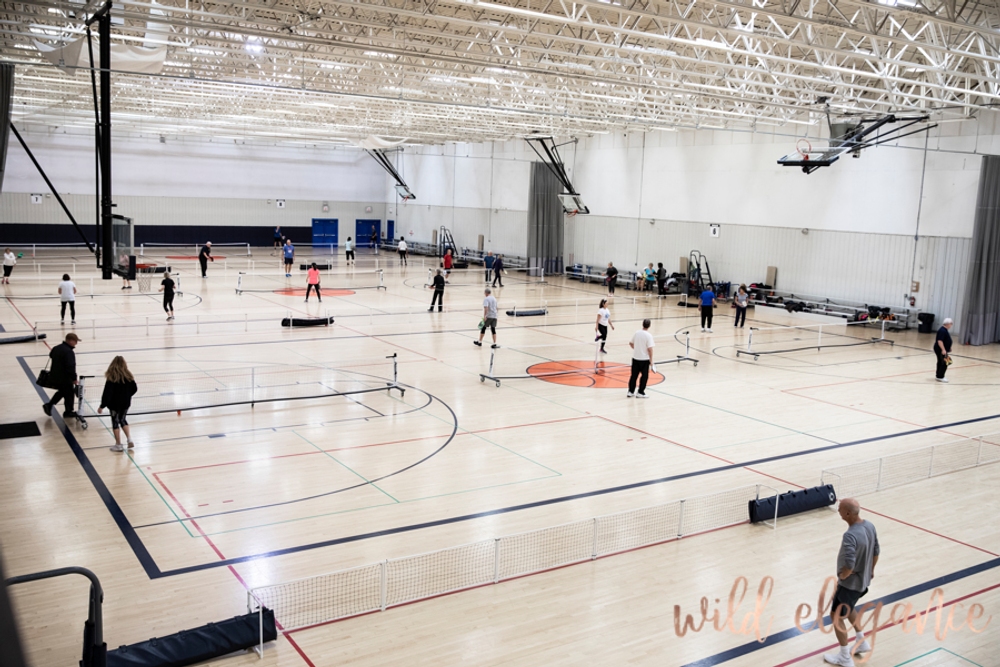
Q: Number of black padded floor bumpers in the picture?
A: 9